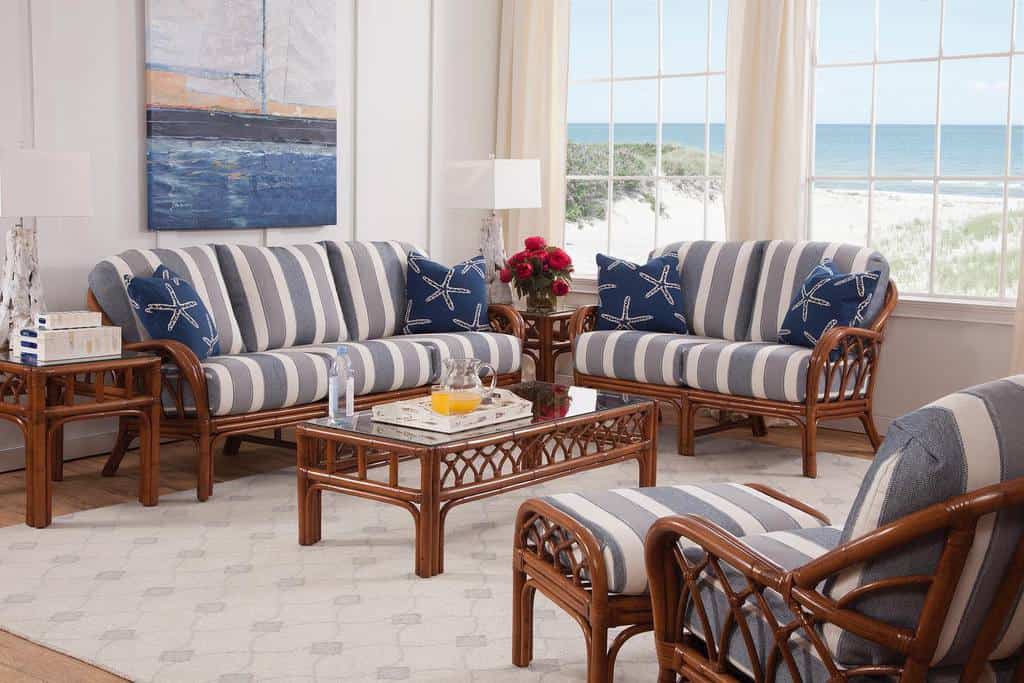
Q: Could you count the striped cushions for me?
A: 13